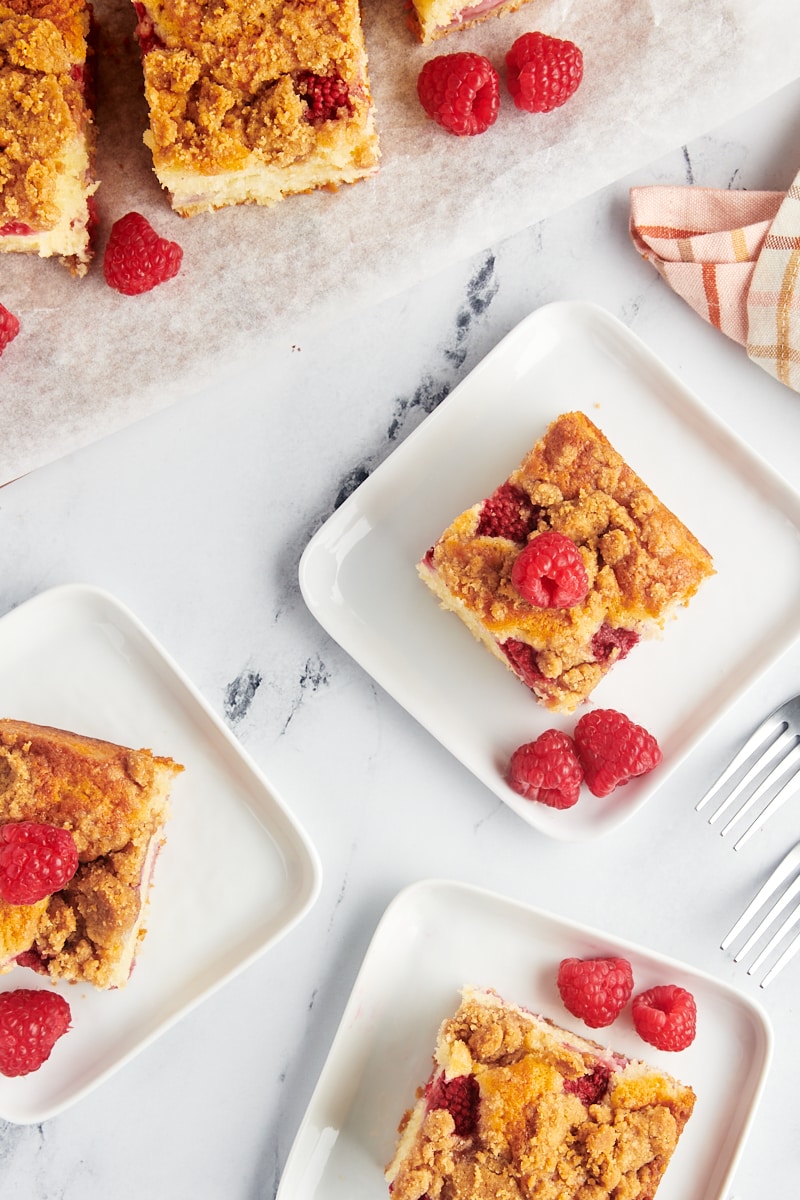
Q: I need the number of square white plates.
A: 3